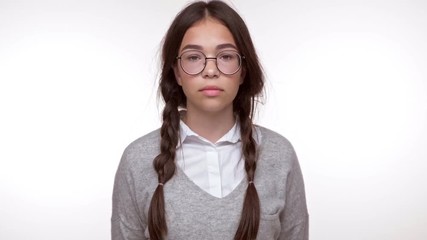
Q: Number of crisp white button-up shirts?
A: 1